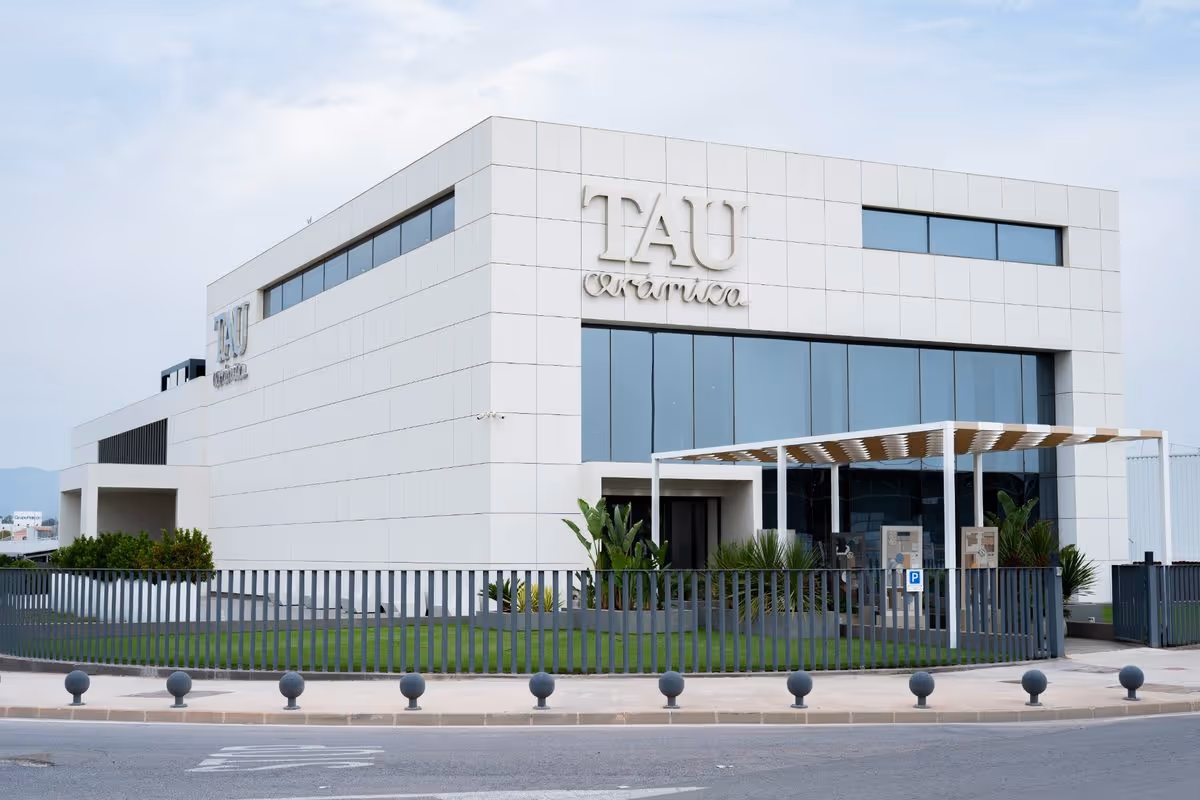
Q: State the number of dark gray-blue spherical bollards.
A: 10